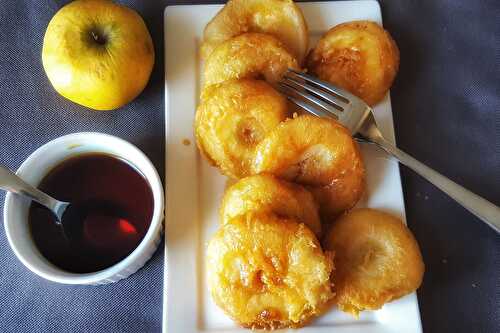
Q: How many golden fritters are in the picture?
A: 8